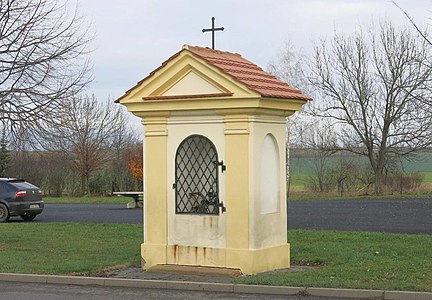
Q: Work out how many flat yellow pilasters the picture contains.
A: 2